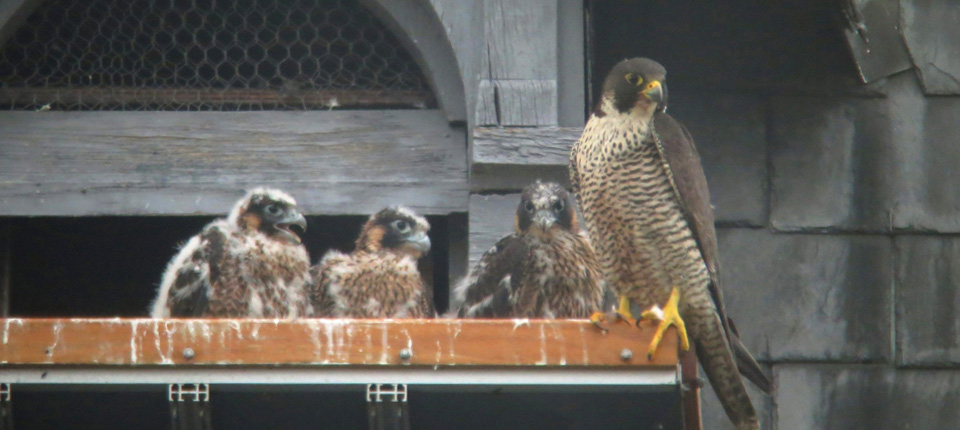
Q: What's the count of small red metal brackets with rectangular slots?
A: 0